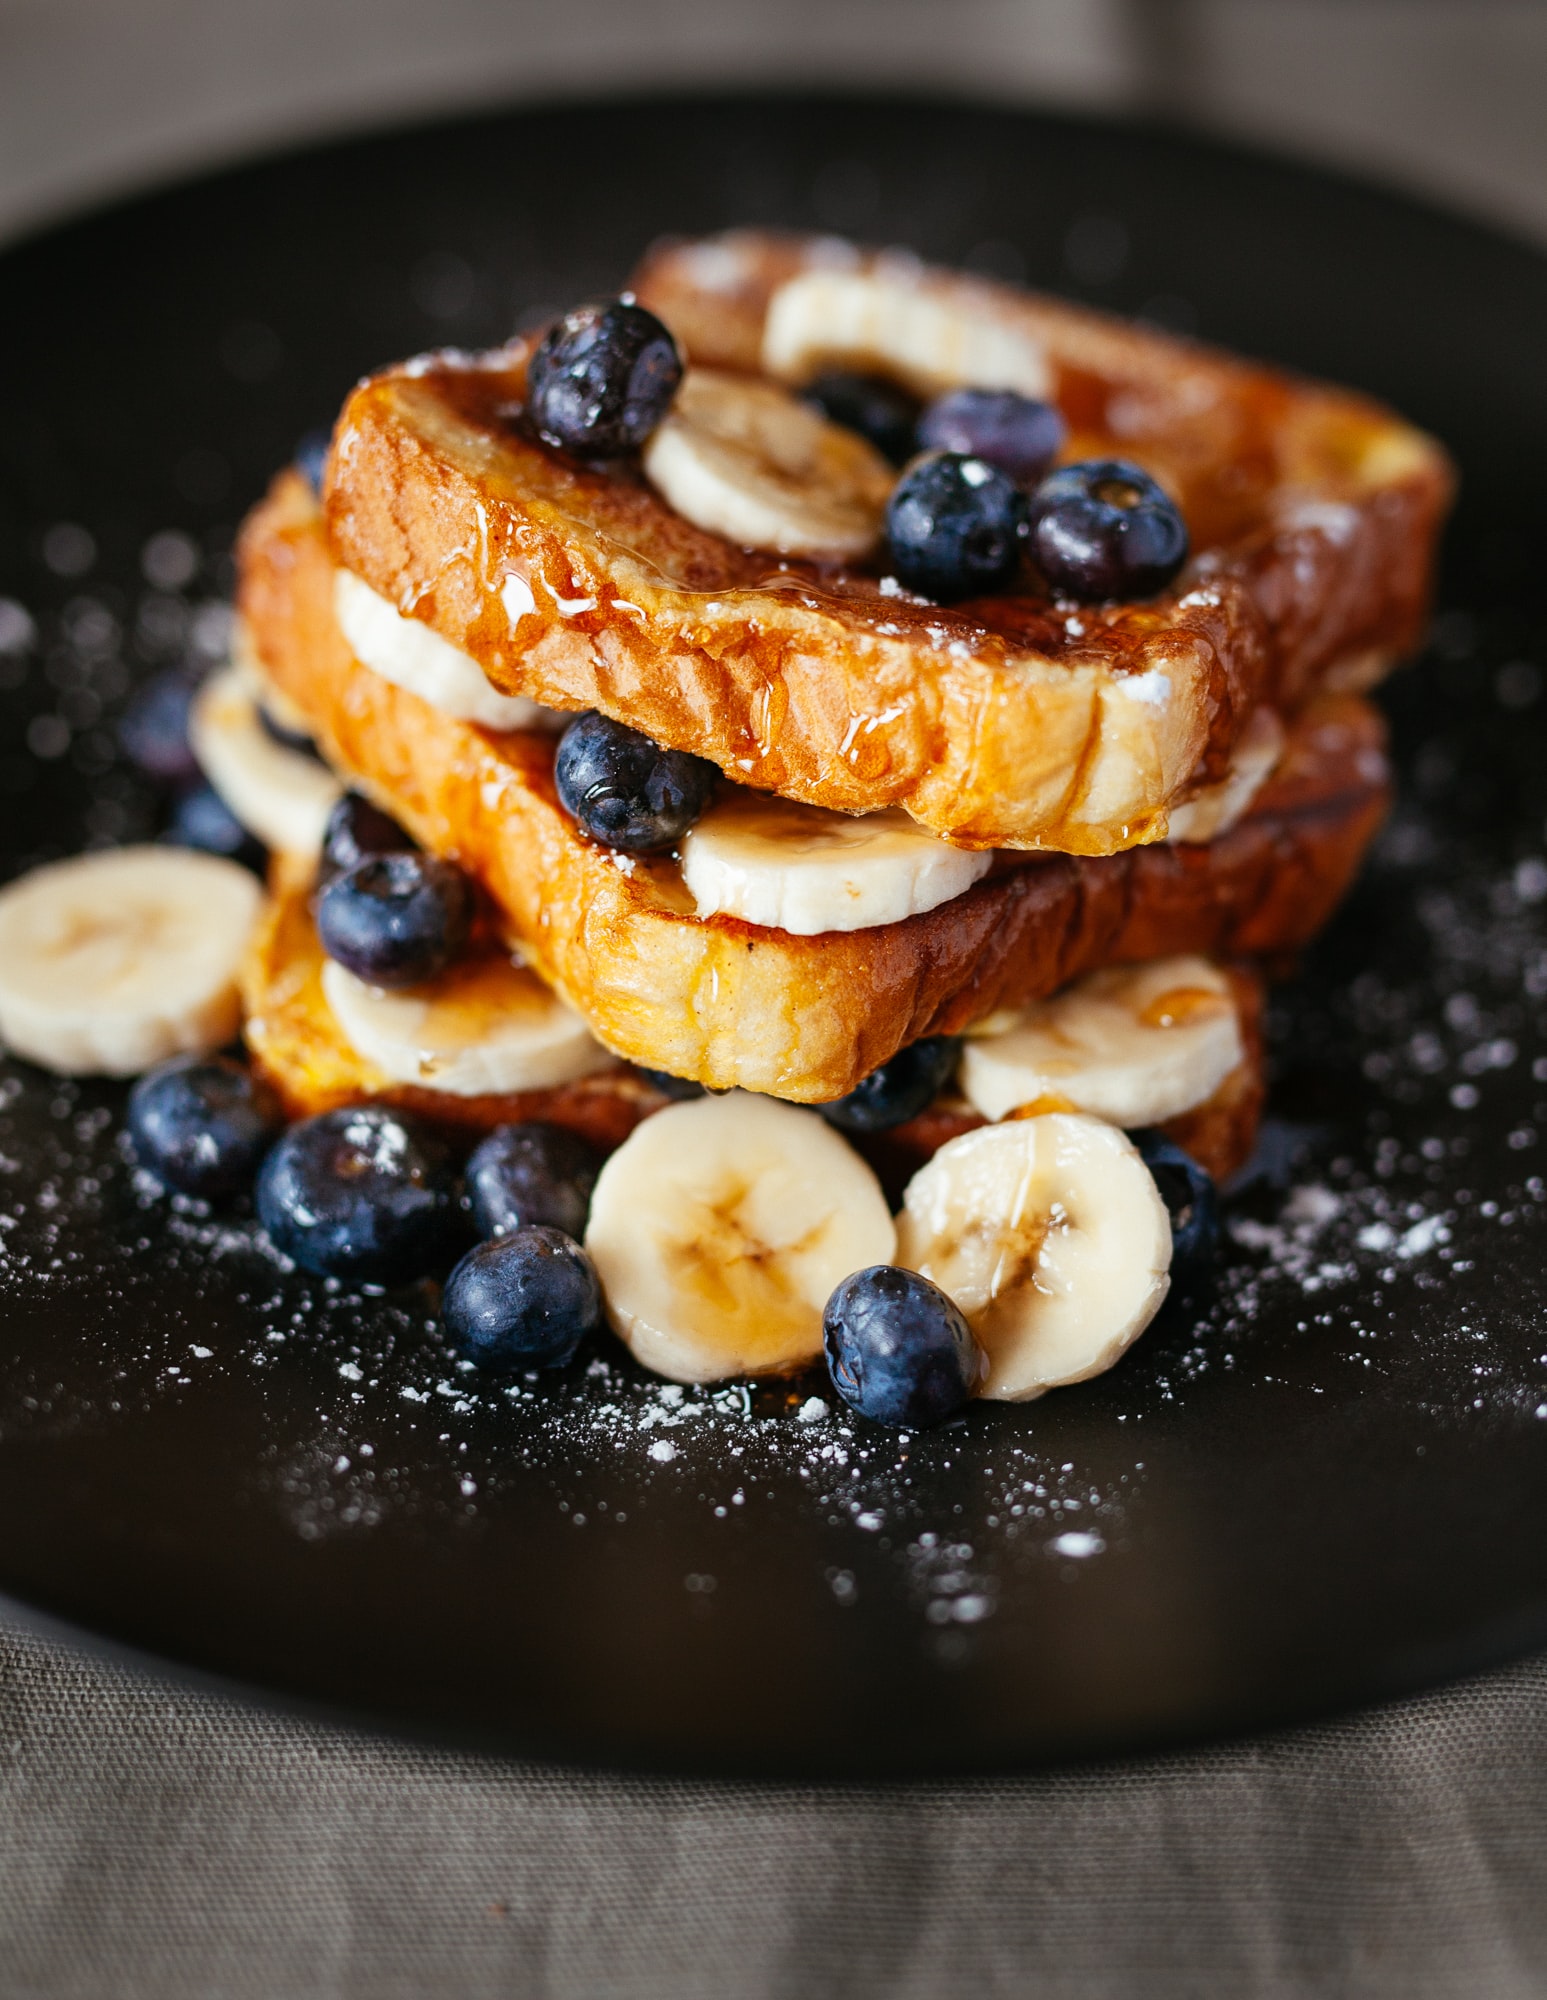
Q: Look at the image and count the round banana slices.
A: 11